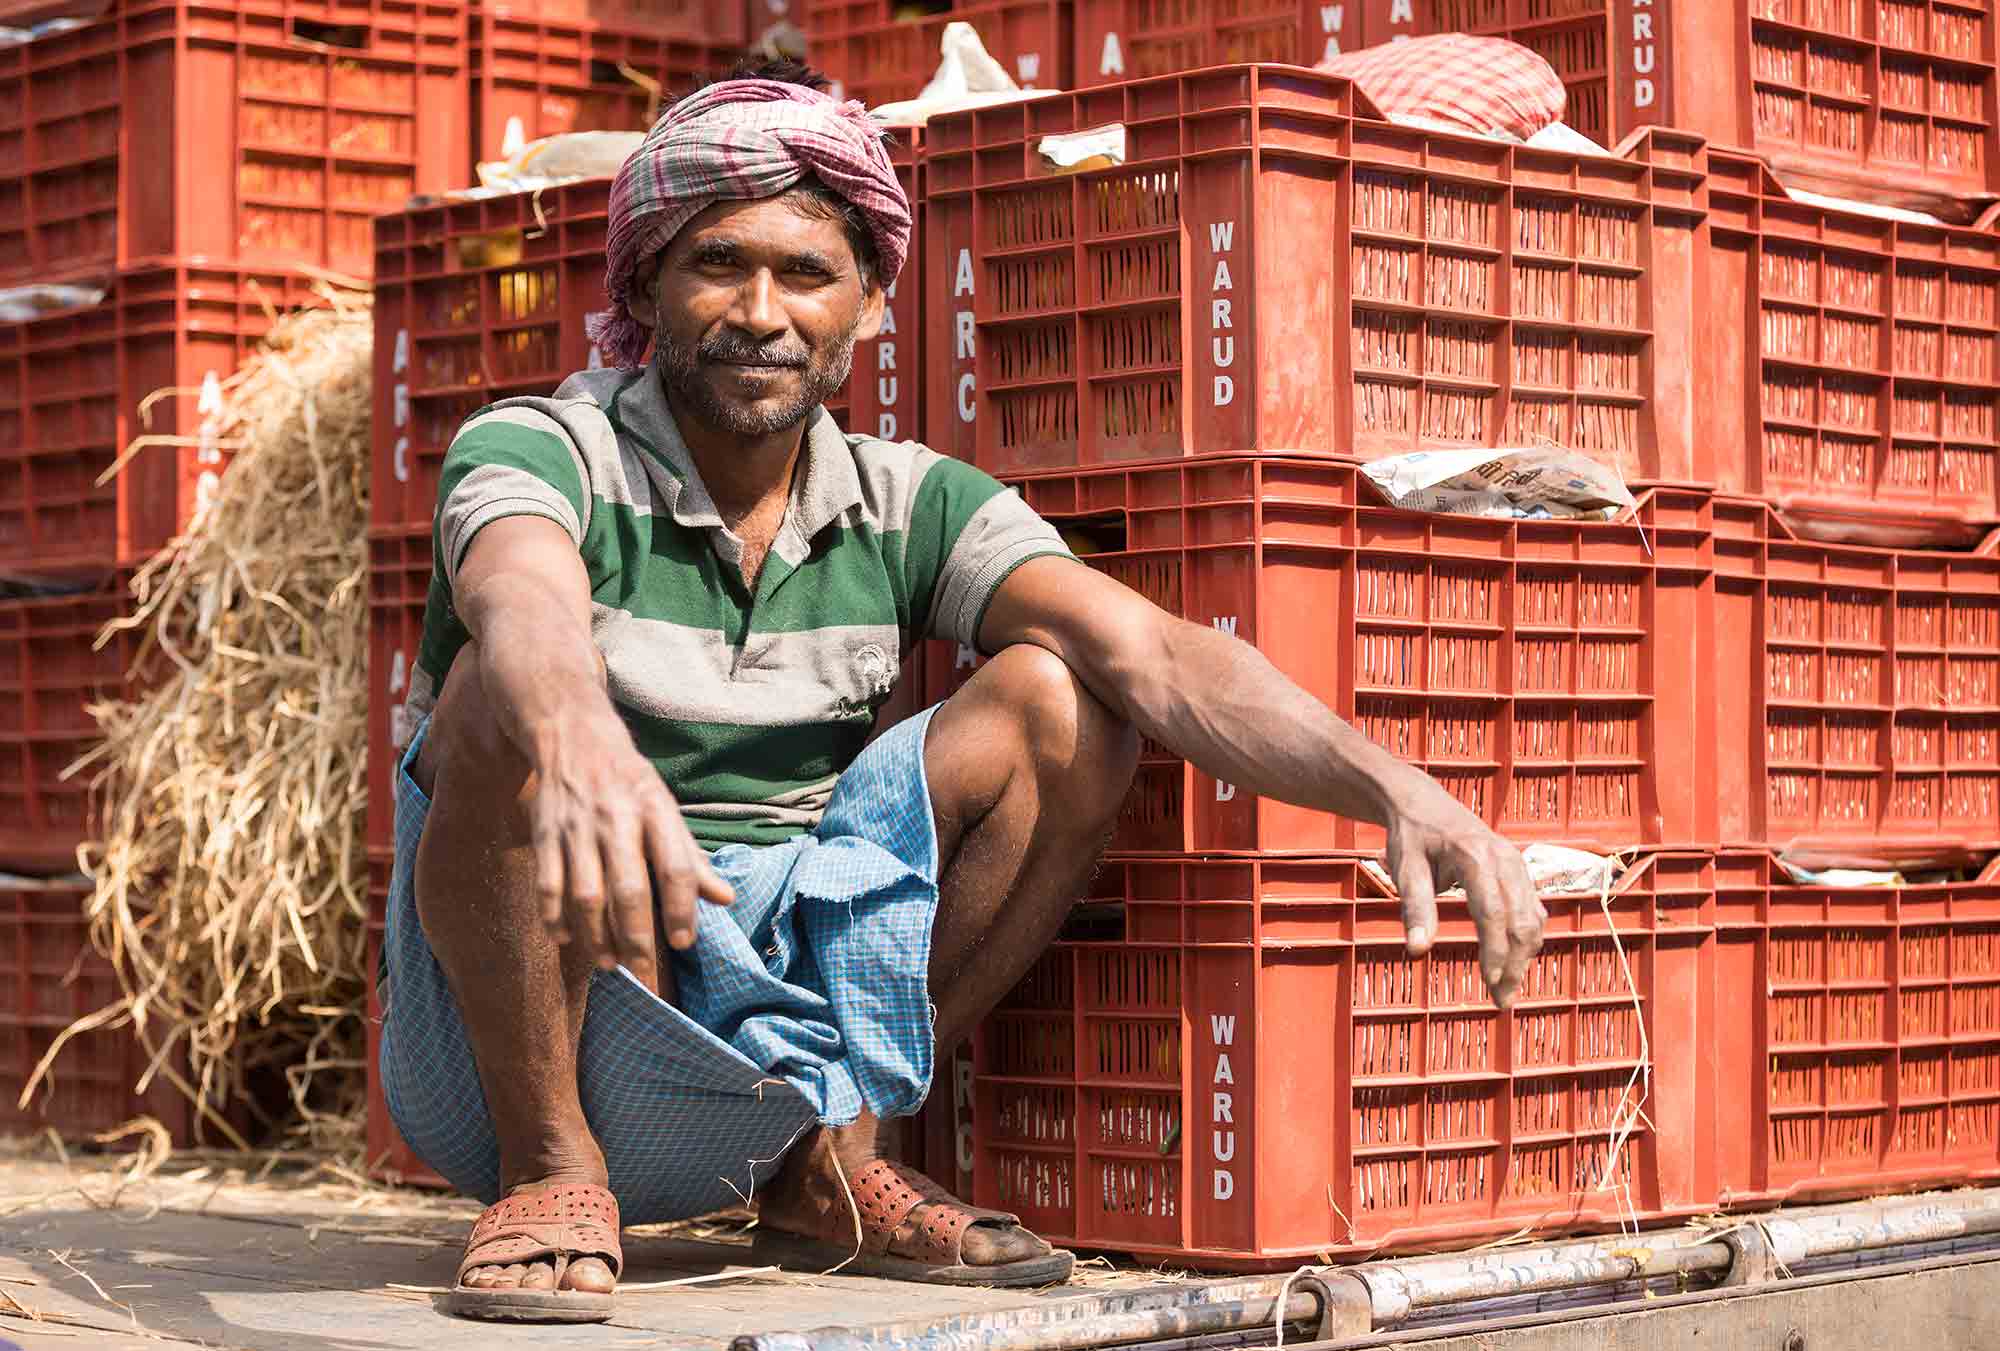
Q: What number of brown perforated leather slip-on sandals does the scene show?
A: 2